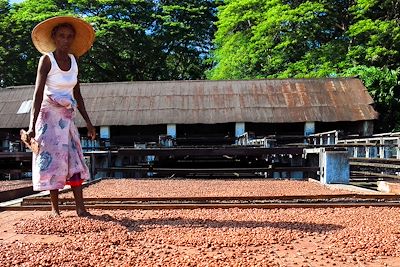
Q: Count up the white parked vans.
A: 0